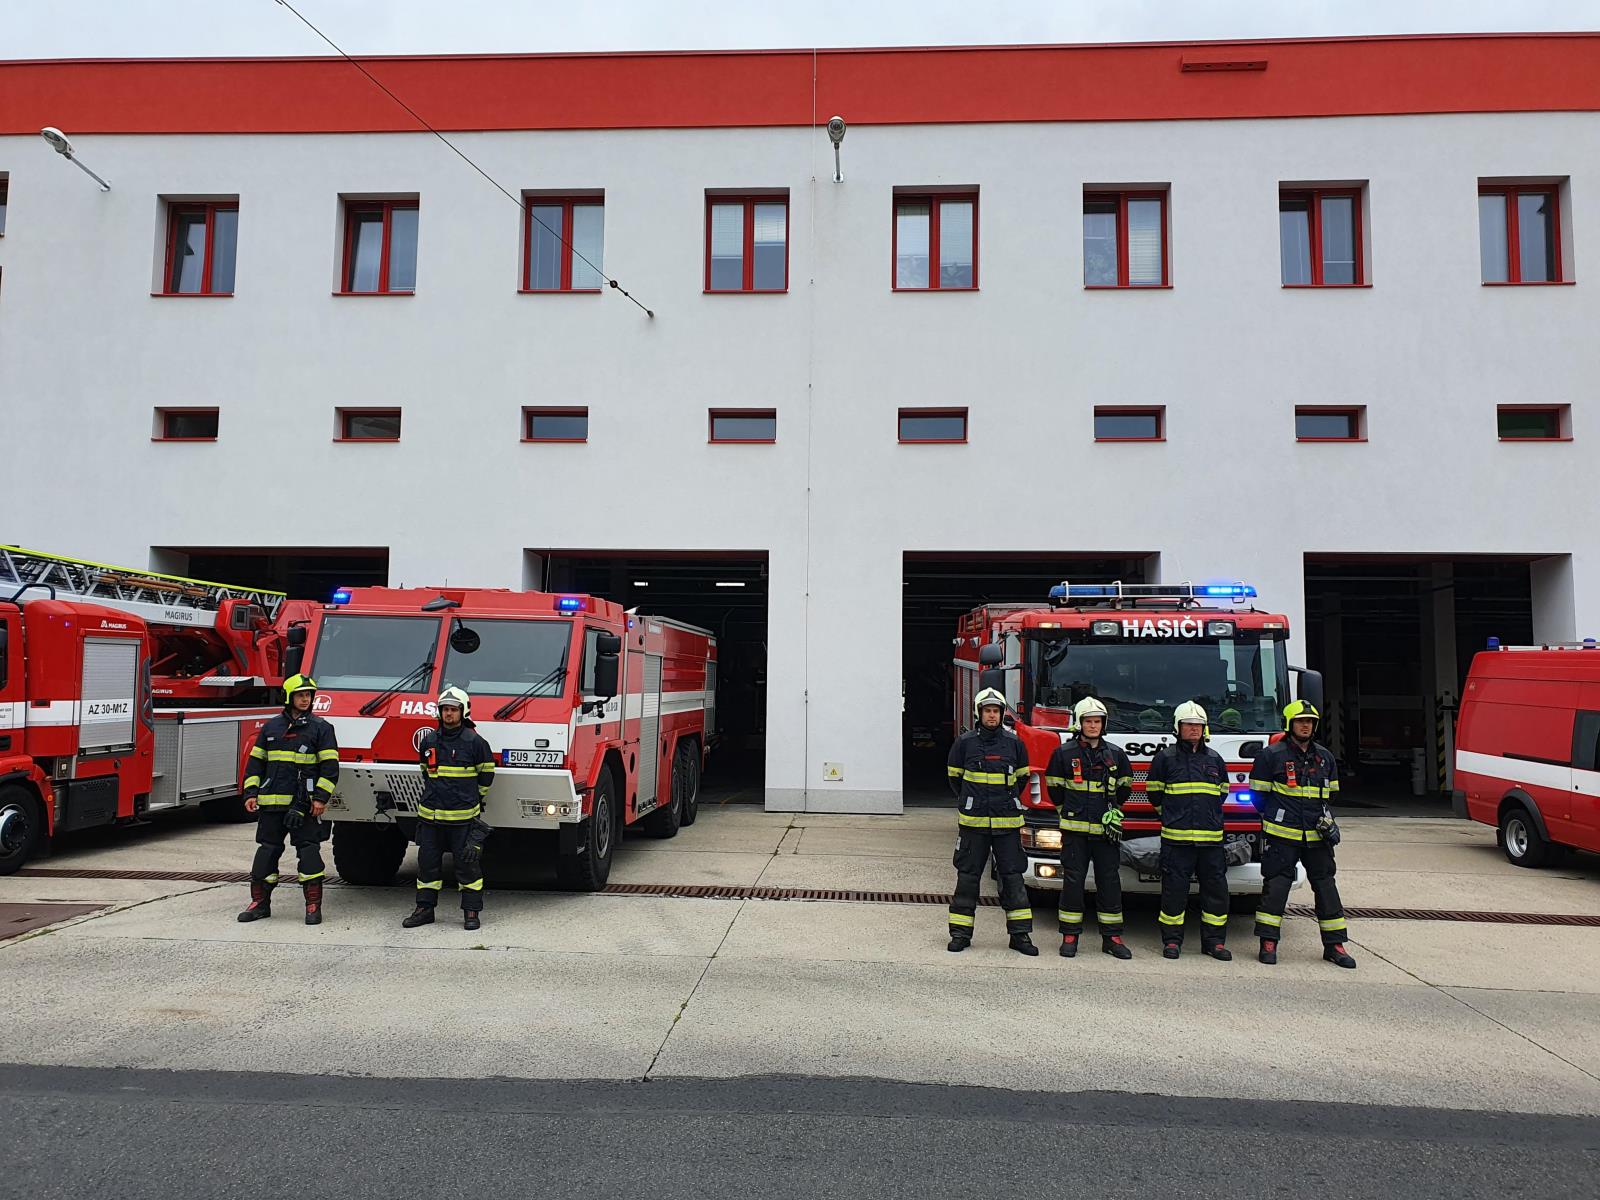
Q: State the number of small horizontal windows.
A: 8